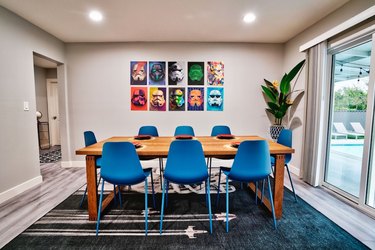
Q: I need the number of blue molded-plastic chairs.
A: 8